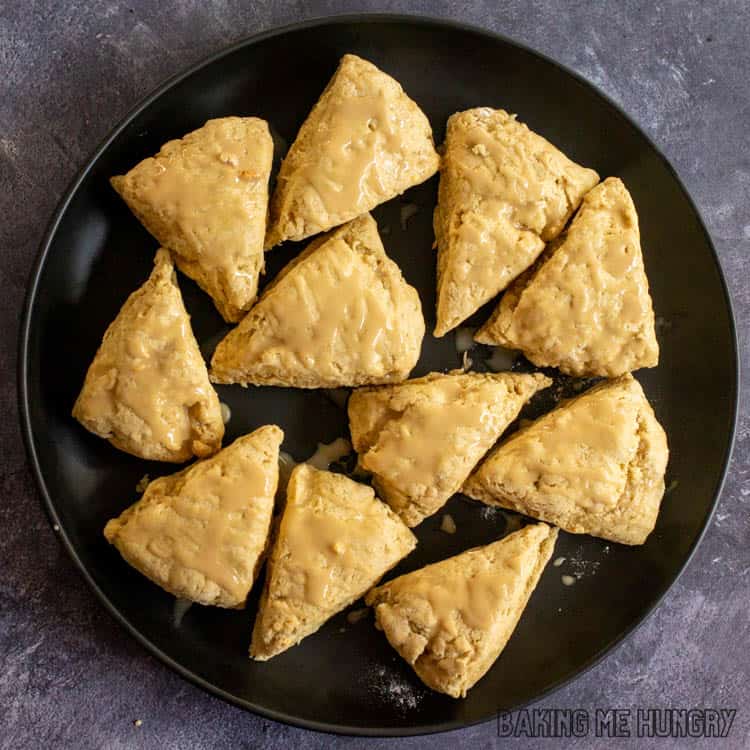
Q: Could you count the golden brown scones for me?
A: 11